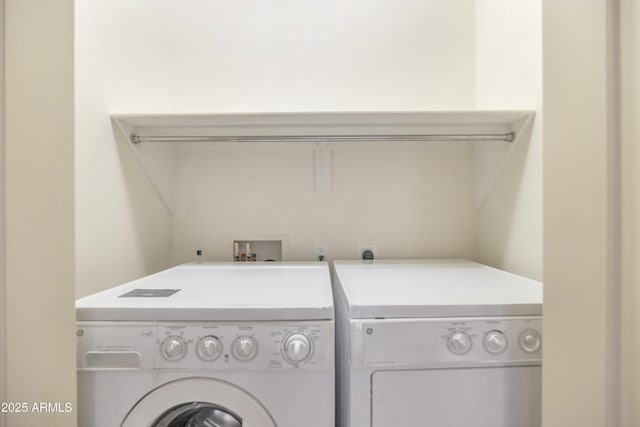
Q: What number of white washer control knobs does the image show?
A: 4